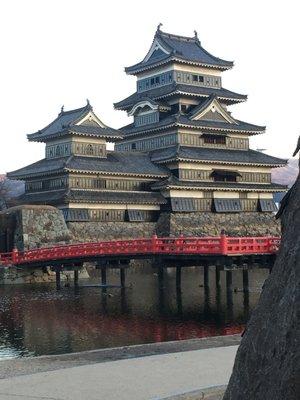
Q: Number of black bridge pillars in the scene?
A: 10